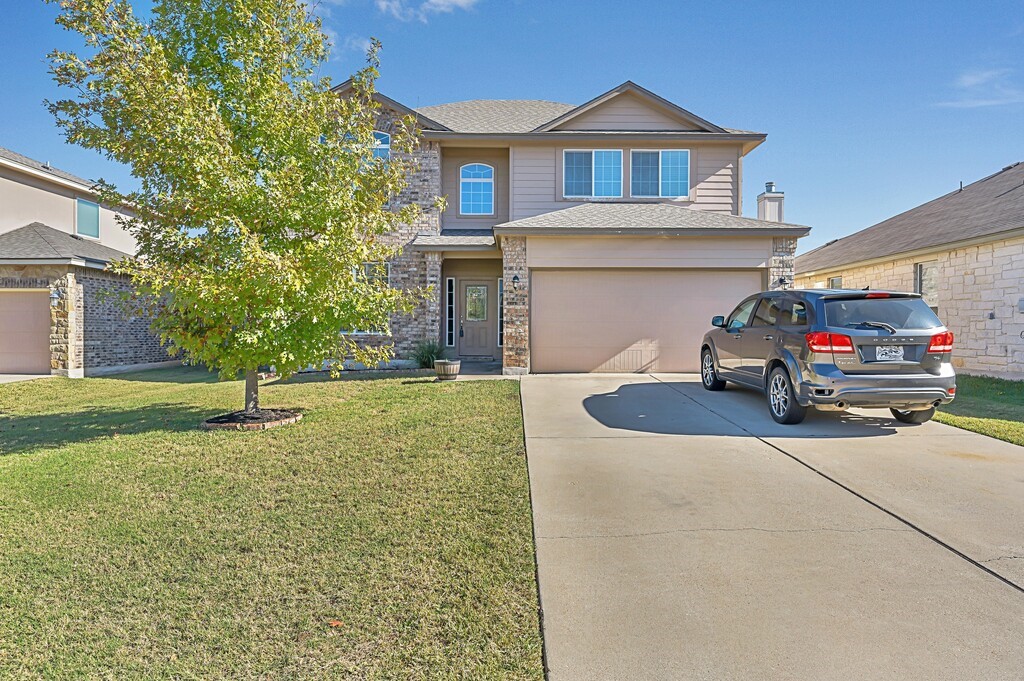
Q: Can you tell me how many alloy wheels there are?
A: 2